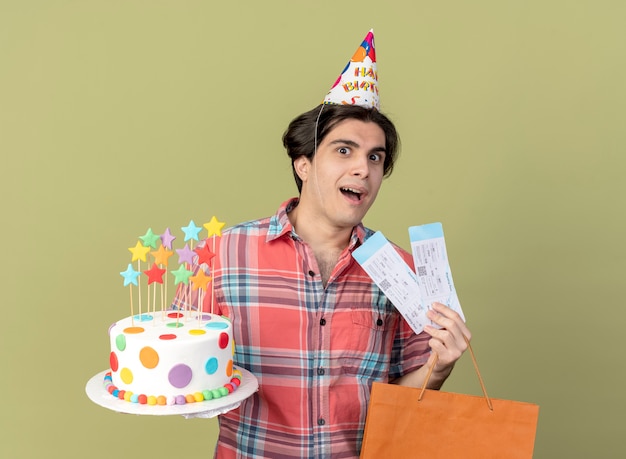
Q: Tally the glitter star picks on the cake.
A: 12